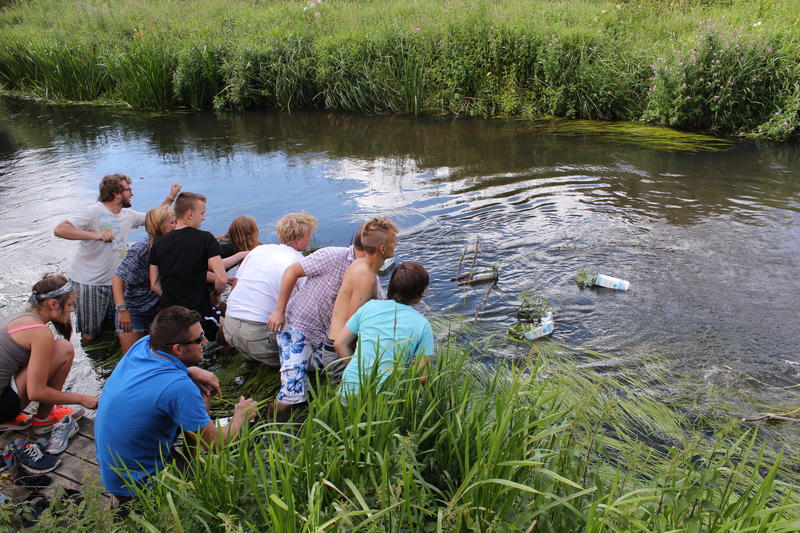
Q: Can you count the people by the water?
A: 10